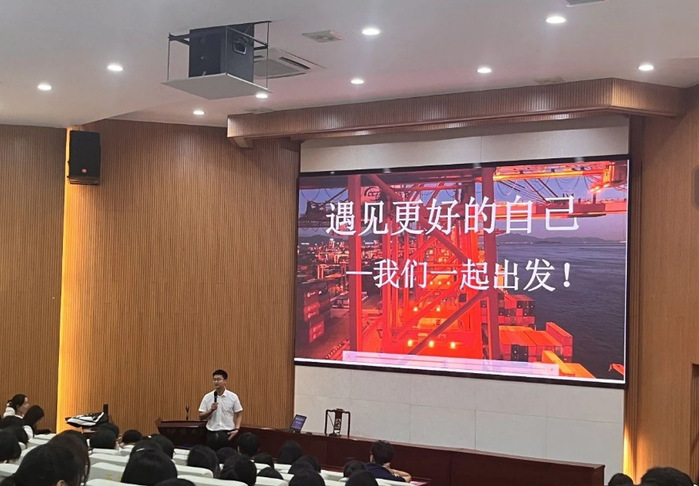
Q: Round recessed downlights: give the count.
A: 9